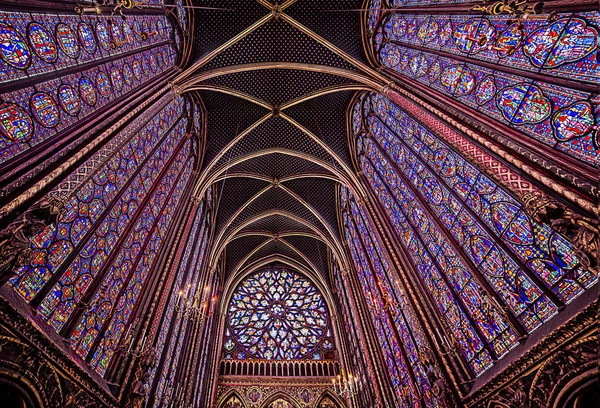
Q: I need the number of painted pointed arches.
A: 3